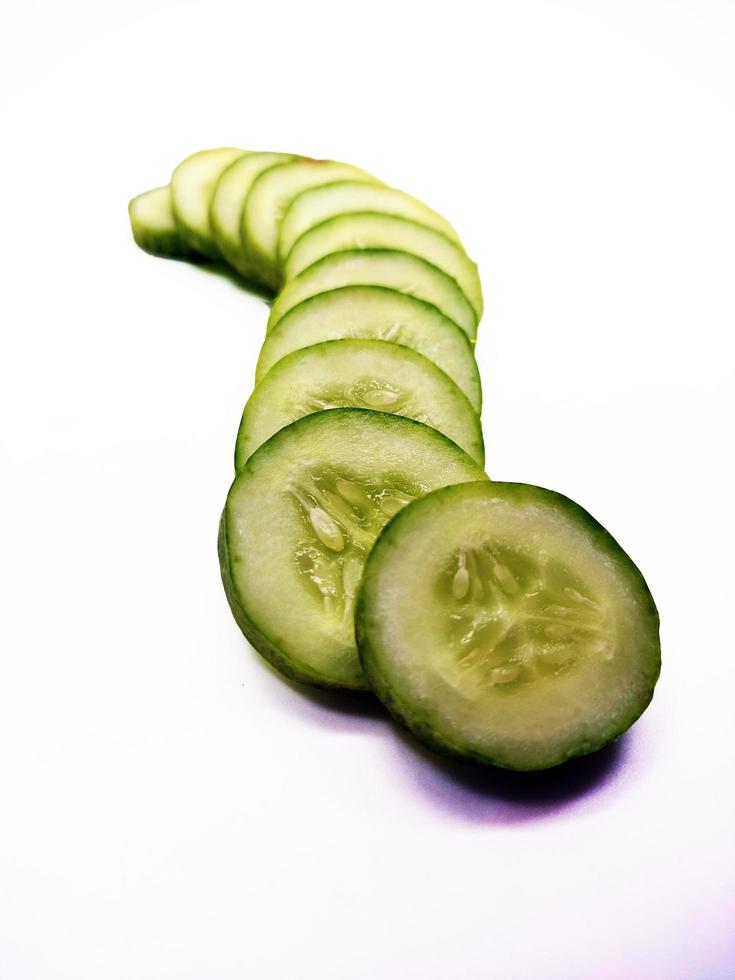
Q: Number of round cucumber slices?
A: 11